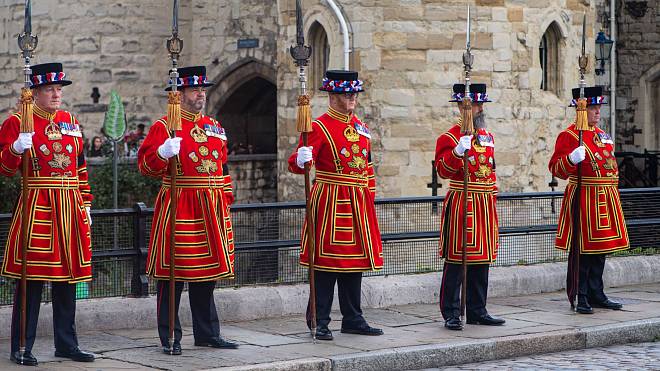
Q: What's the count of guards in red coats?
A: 5